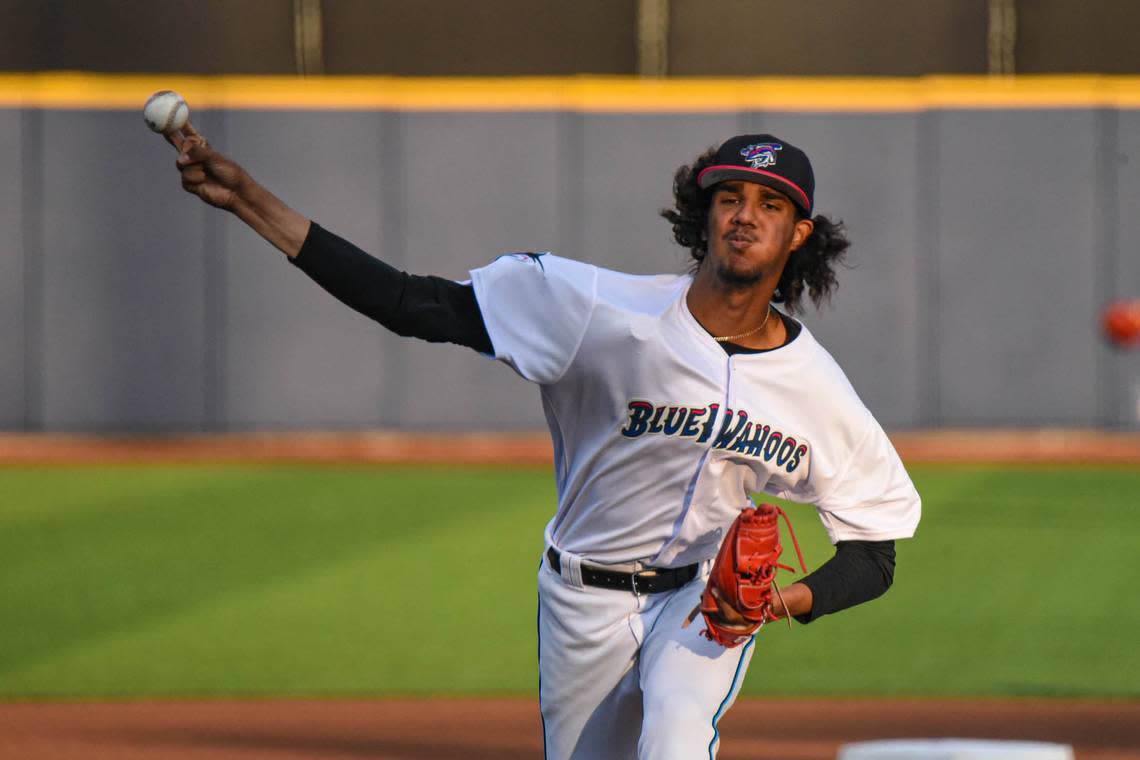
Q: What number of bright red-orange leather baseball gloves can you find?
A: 1